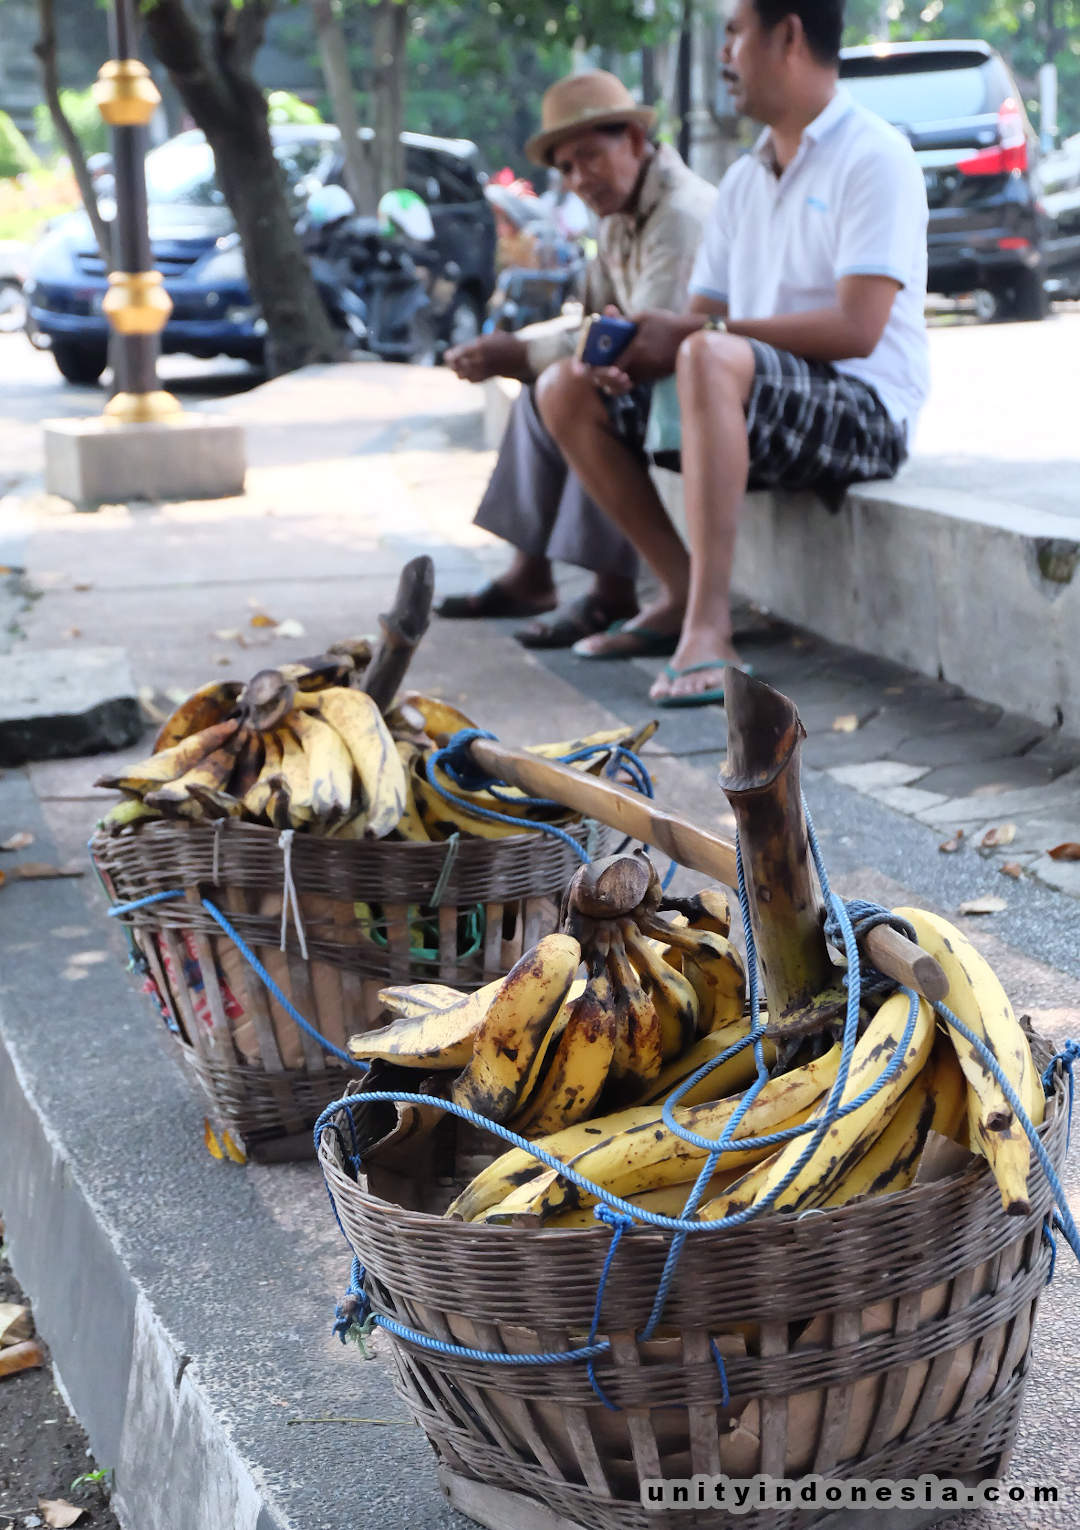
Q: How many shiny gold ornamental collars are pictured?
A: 3